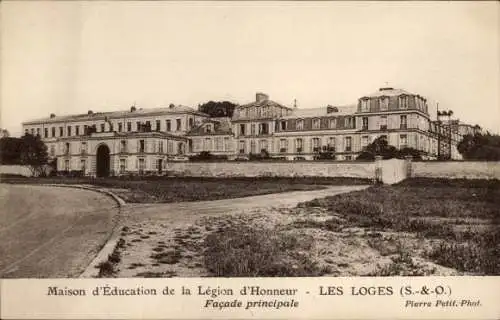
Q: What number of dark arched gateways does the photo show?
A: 1